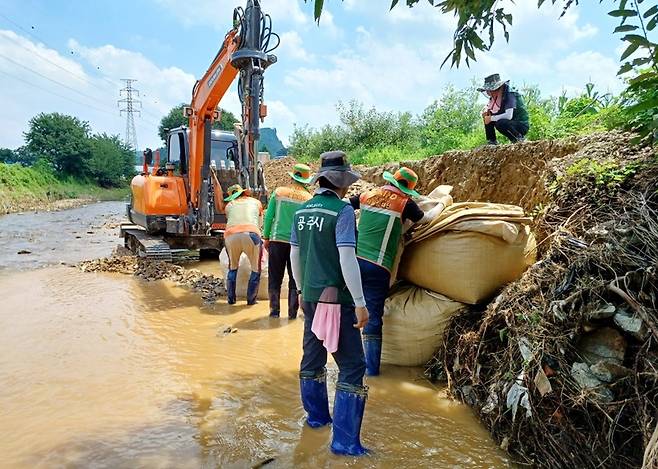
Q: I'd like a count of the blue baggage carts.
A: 0